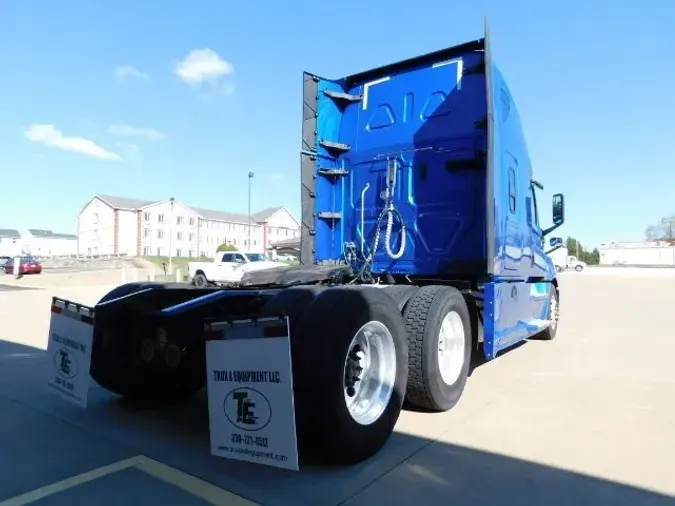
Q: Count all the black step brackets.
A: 4